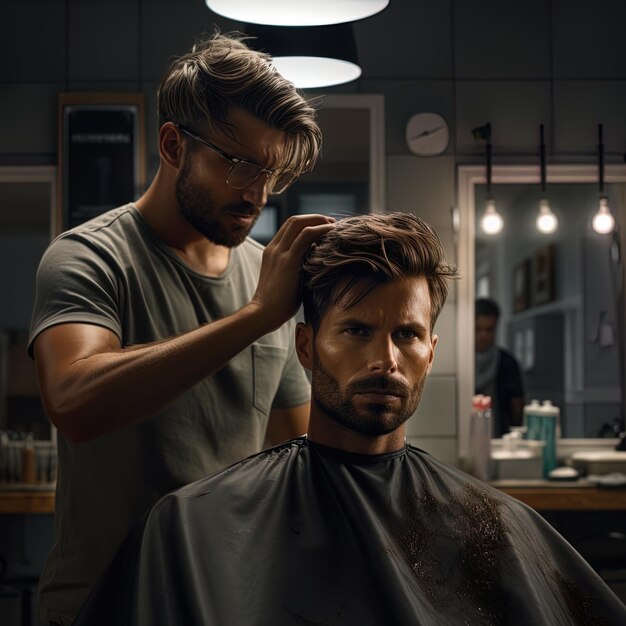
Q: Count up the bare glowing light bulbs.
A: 3